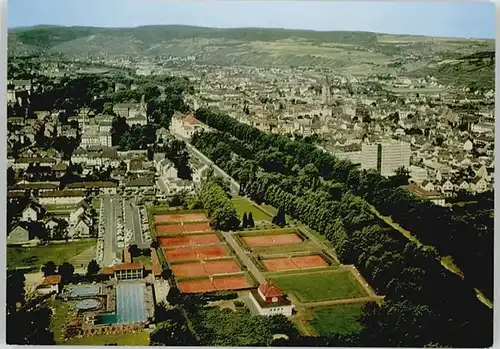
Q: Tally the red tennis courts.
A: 8